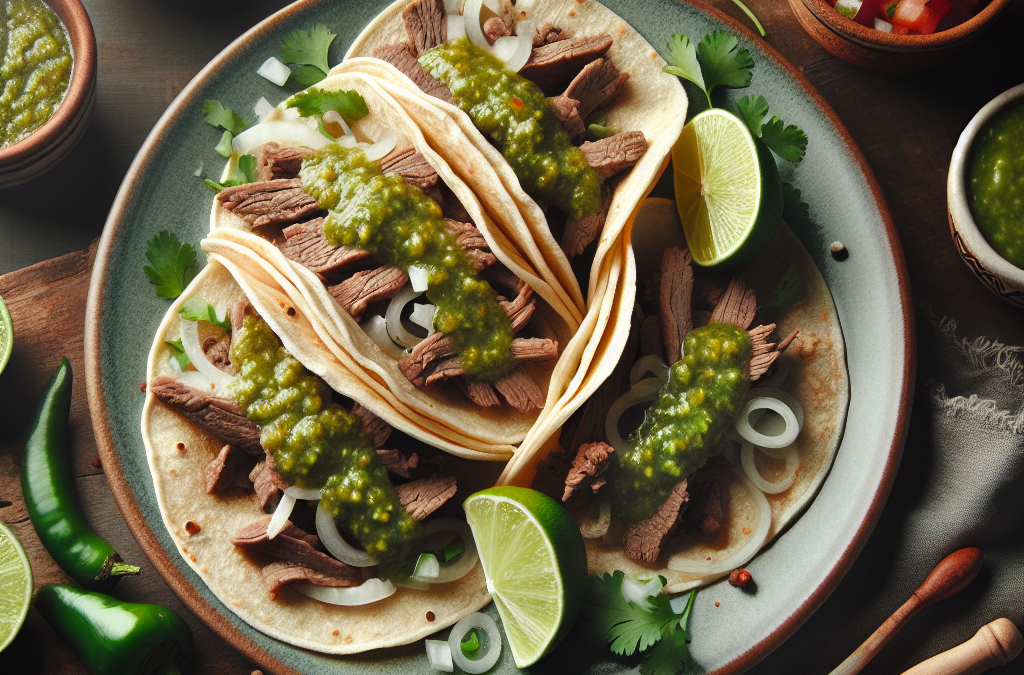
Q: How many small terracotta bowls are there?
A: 2